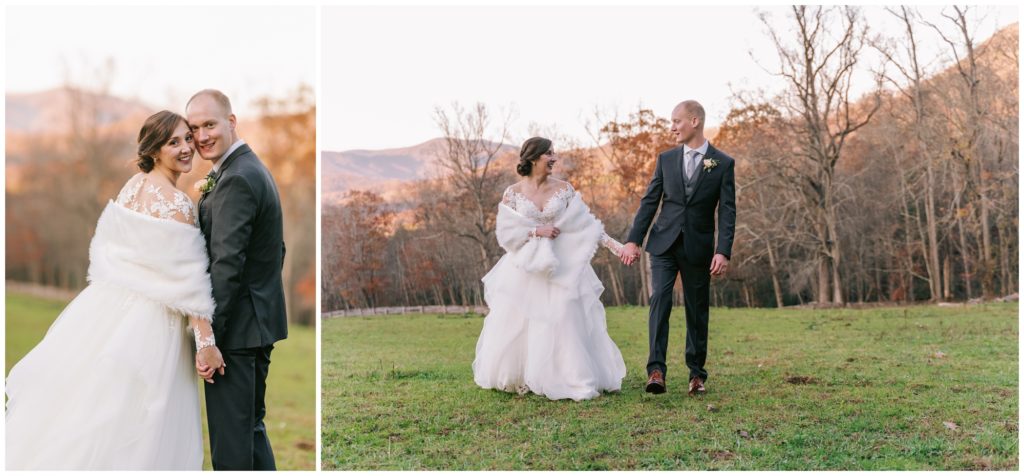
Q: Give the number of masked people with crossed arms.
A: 0